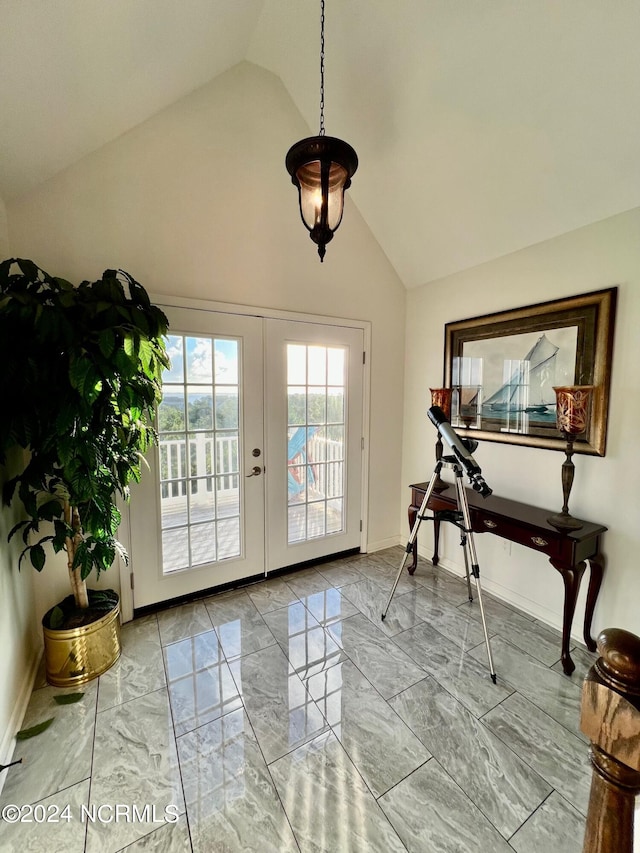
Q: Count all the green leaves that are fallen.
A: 2